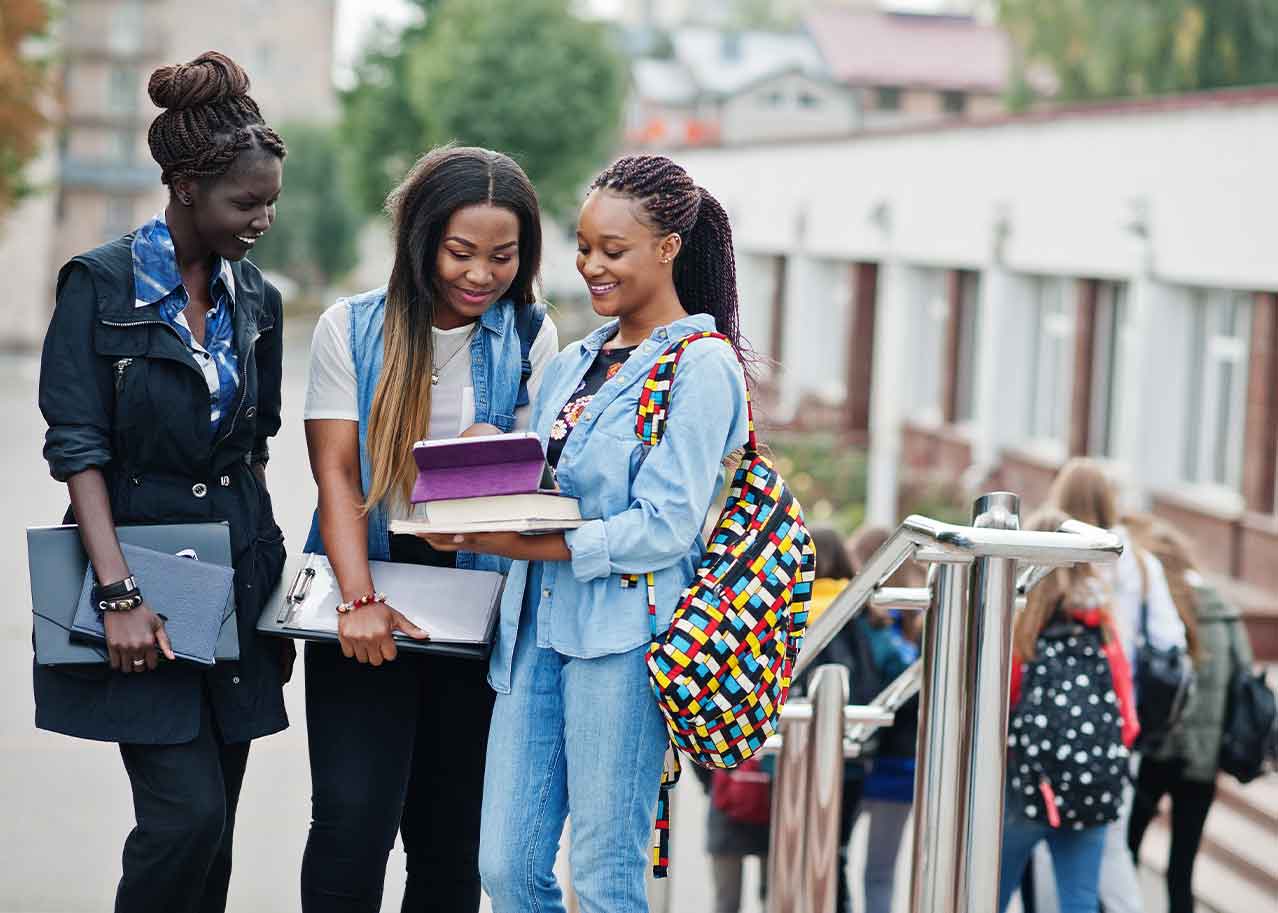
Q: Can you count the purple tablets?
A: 1